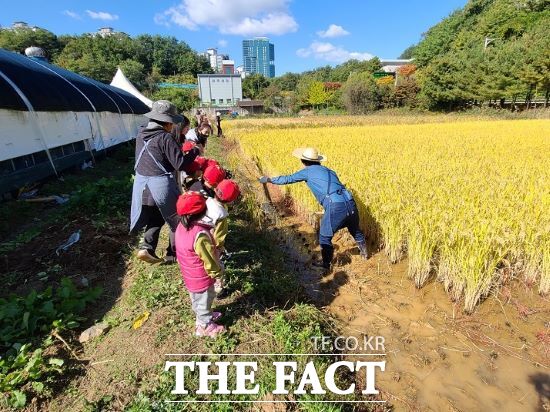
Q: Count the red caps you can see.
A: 6